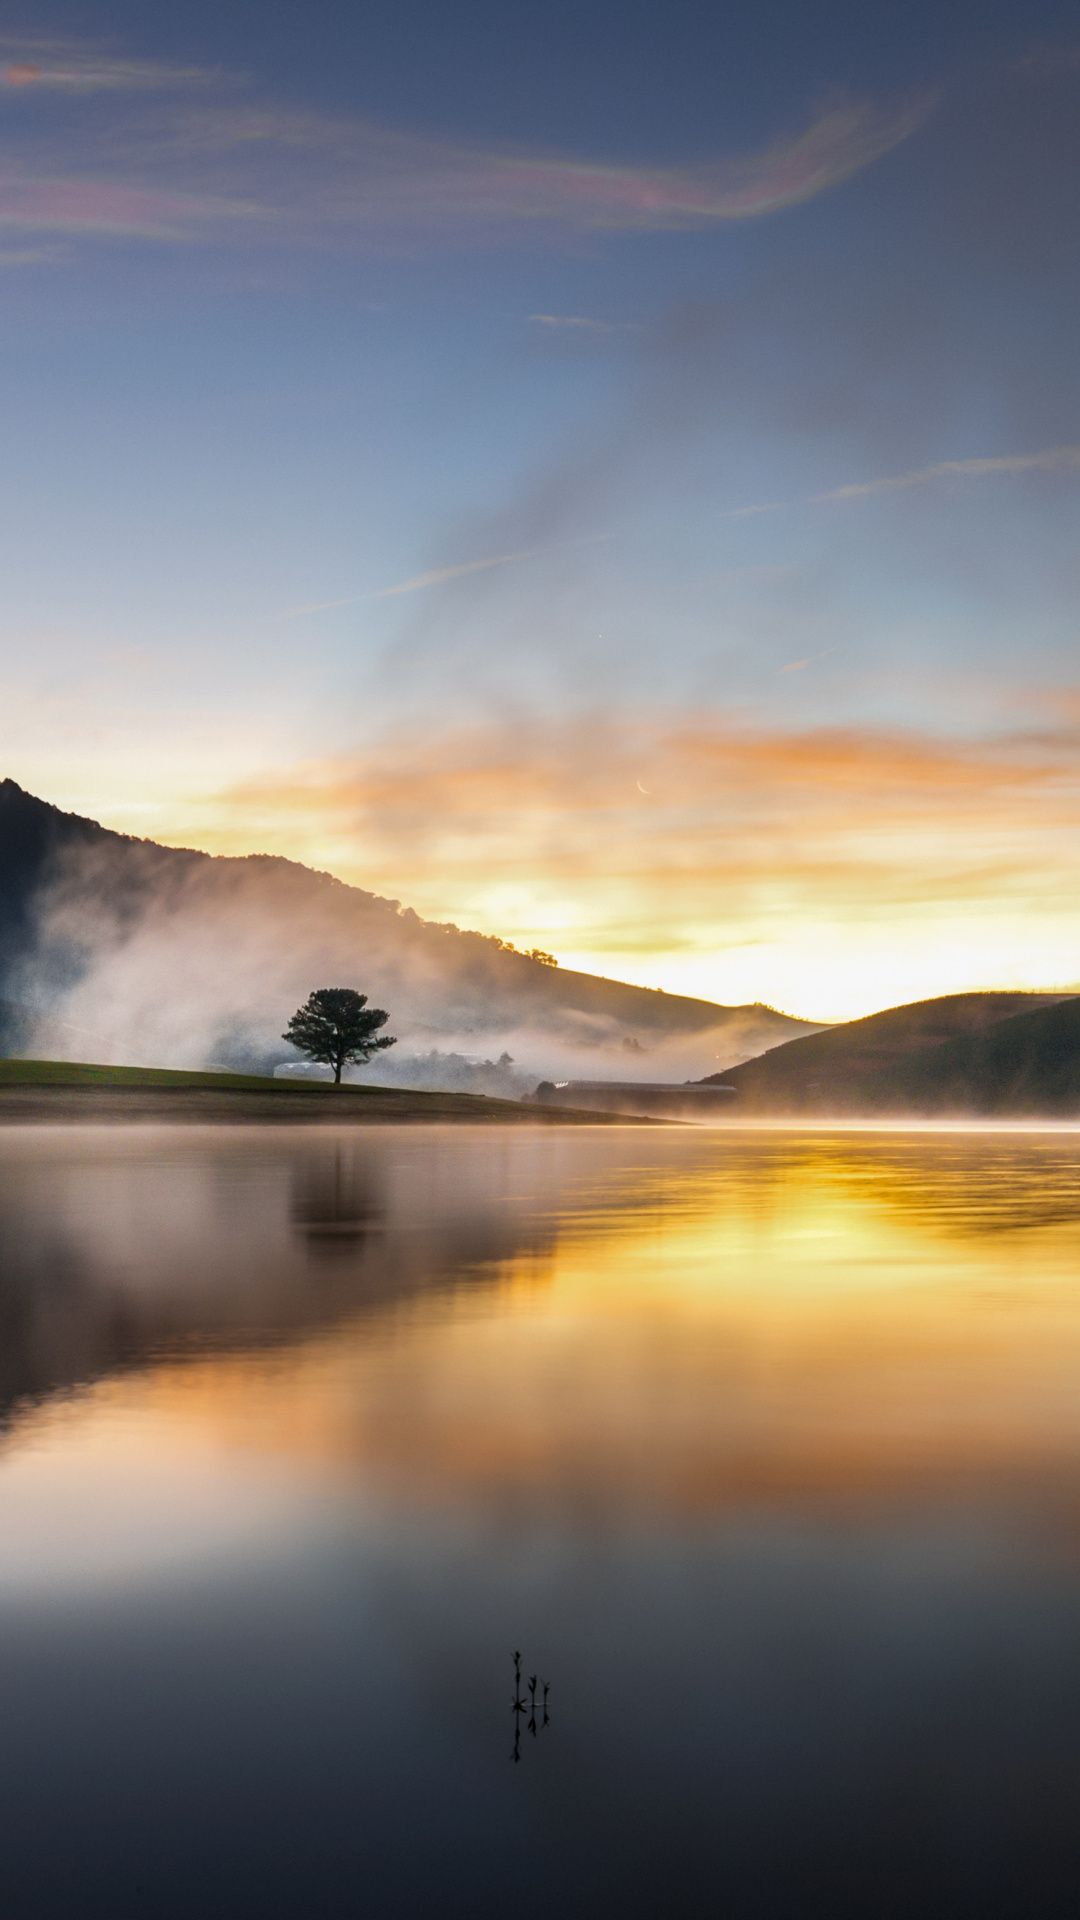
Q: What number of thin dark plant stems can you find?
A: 3